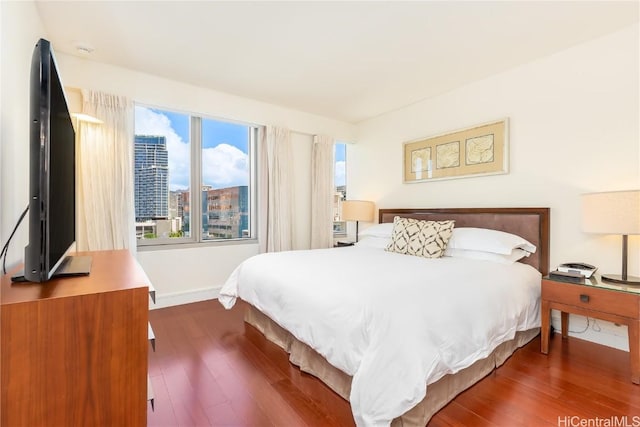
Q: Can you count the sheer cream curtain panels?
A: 3